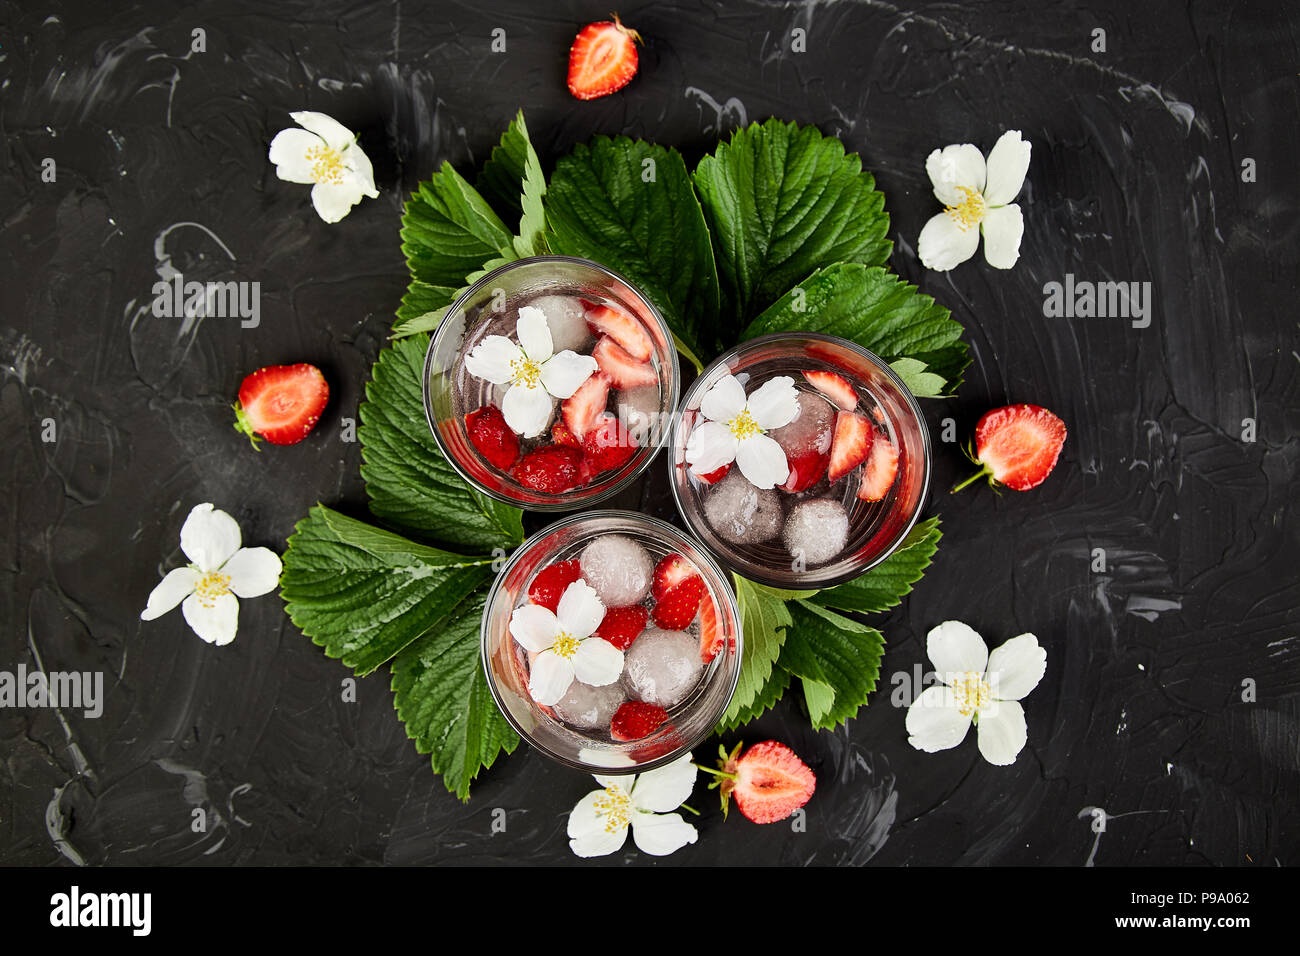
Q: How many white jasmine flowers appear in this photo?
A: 8